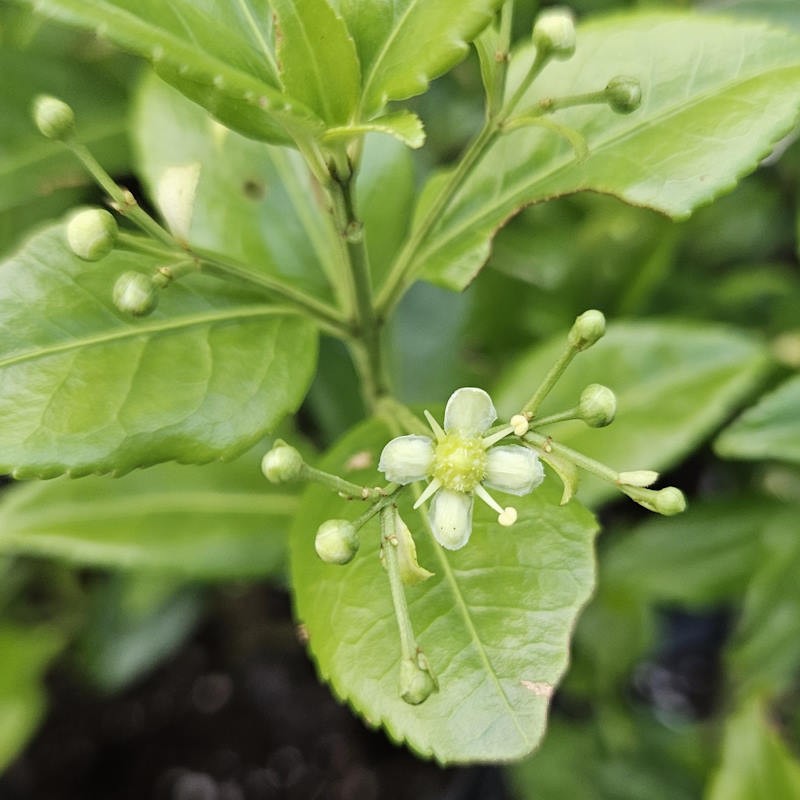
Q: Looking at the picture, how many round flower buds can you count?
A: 11